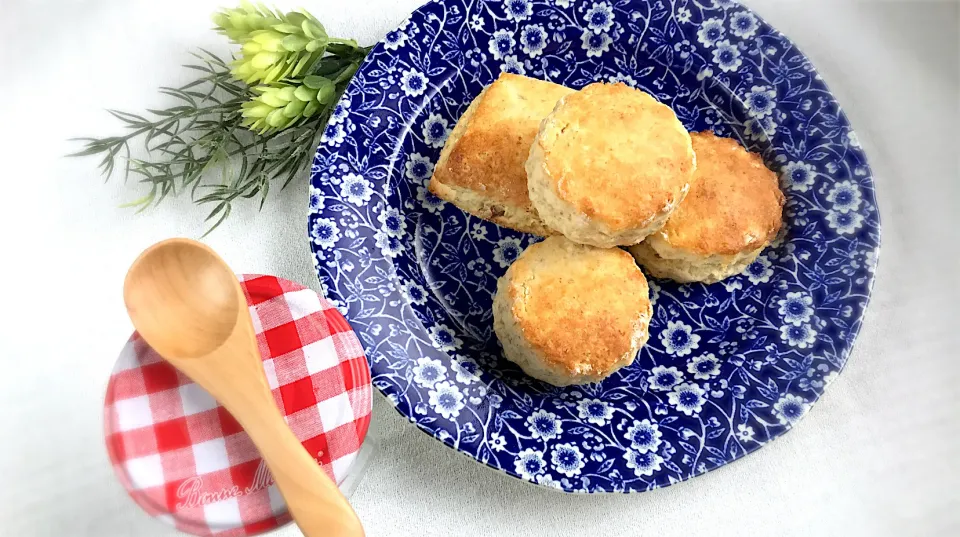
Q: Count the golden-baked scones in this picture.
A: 4